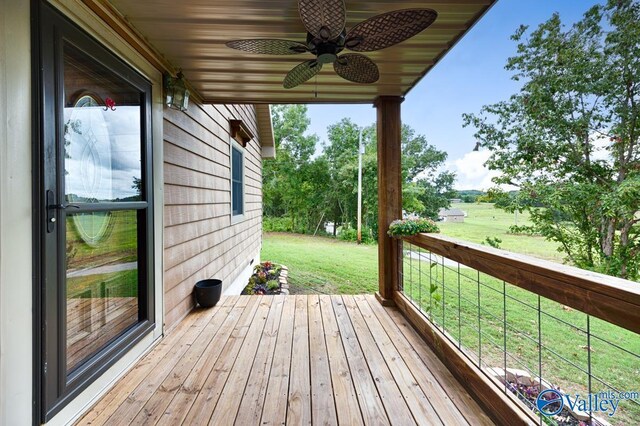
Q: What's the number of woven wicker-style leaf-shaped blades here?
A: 5